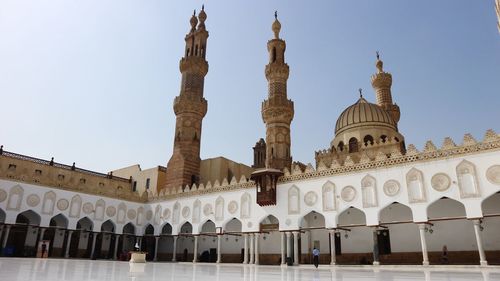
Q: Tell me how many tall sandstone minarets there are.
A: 3